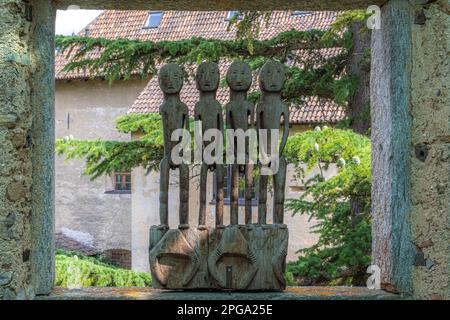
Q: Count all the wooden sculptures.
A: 4